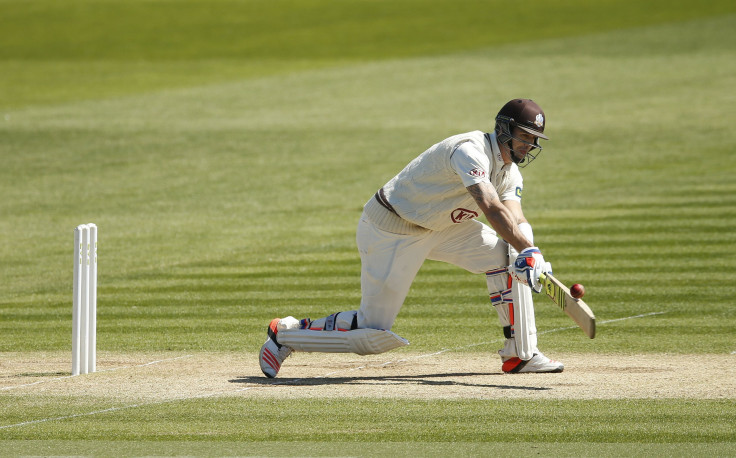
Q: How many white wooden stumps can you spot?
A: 3